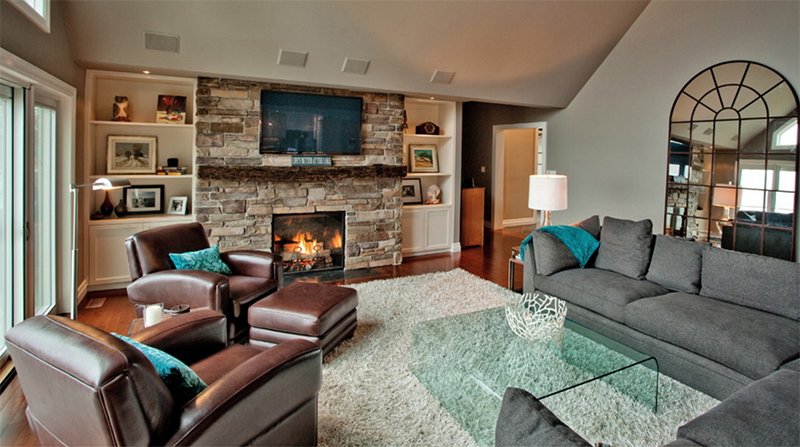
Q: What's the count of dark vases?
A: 2